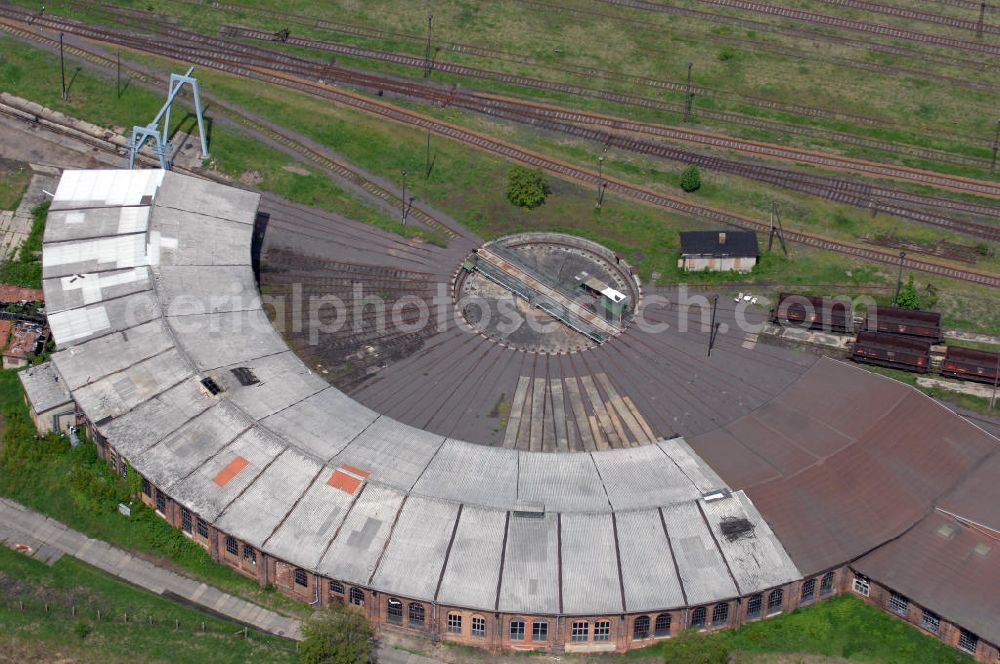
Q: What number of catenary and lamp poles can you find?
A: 13